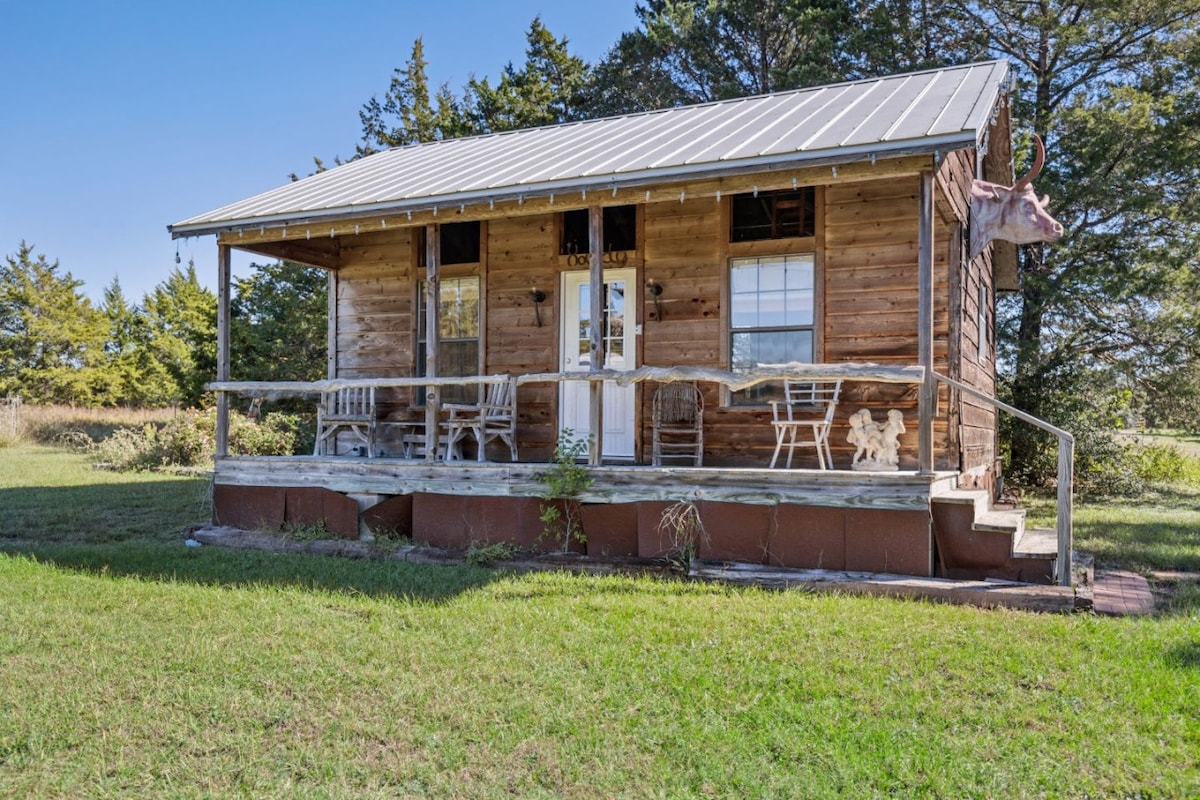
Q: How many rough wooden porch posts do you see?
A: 4